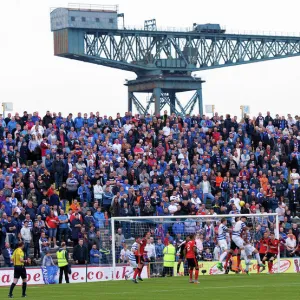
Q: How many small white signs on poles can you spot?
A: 3